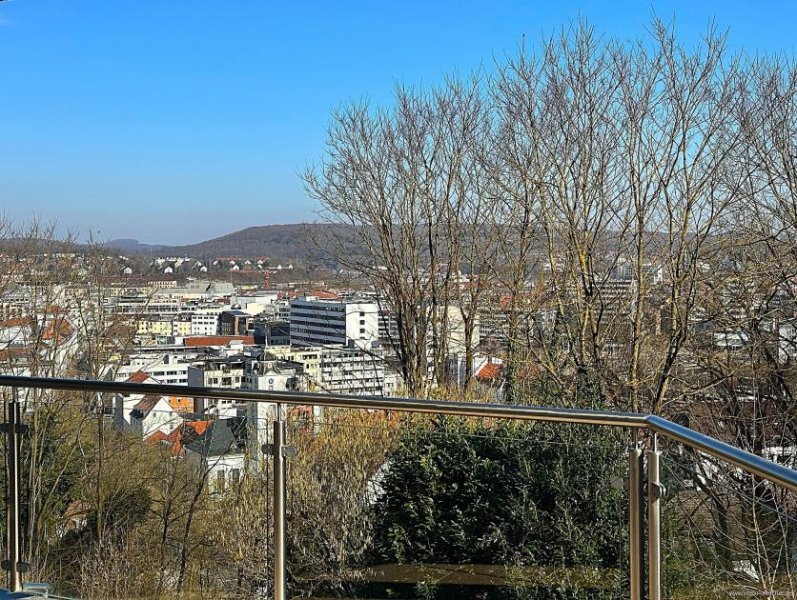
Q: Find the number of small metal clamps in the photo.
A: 8